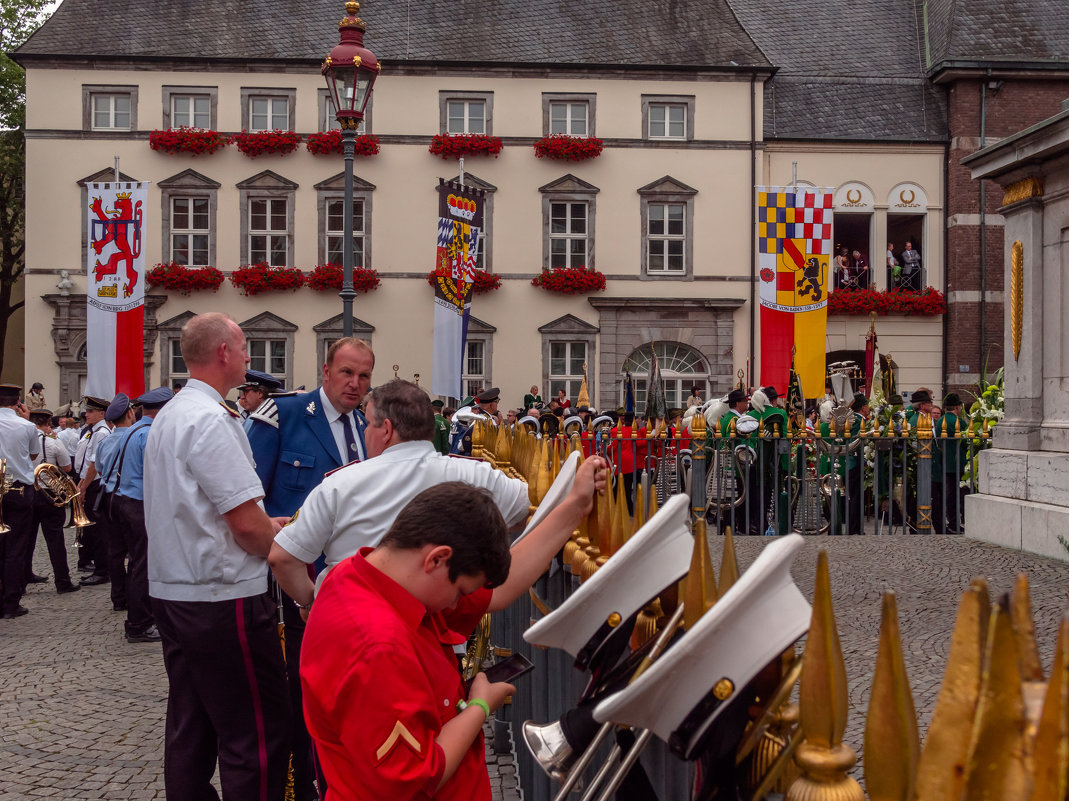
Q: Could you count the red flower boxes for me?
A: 11